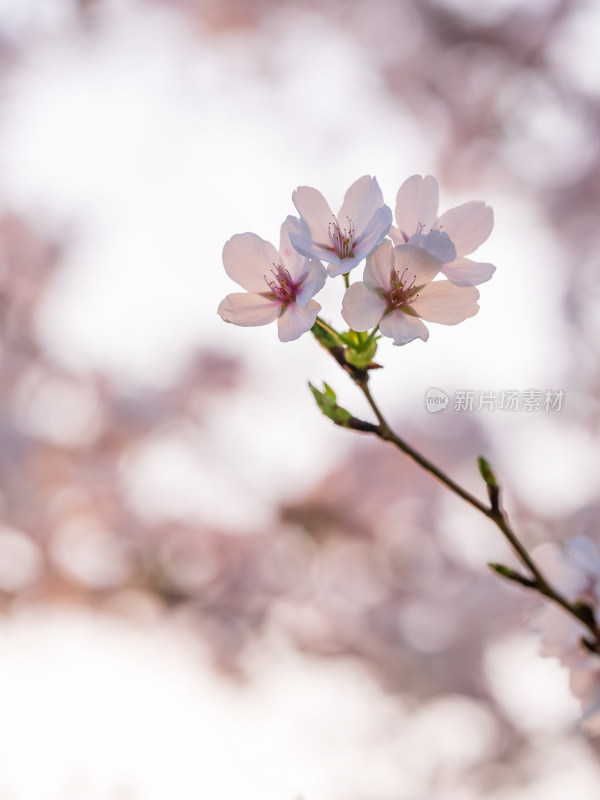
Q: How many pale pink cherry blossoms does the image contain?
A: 4